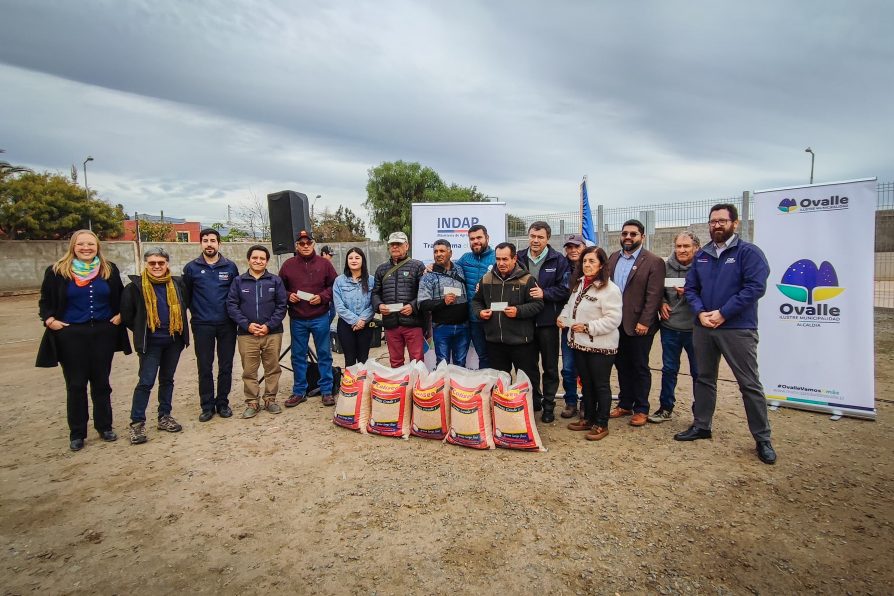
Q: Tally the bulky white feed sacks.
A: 5